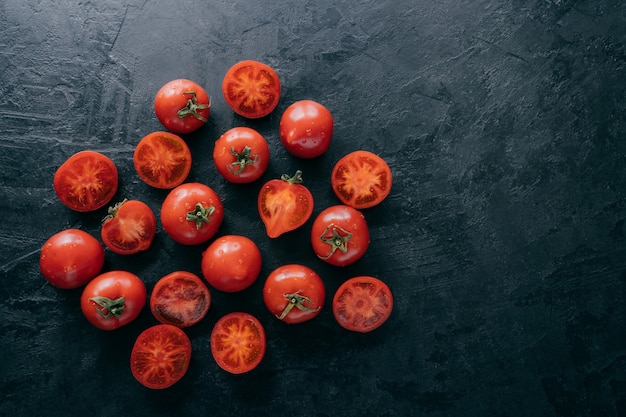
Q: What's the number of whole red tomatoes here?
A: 9